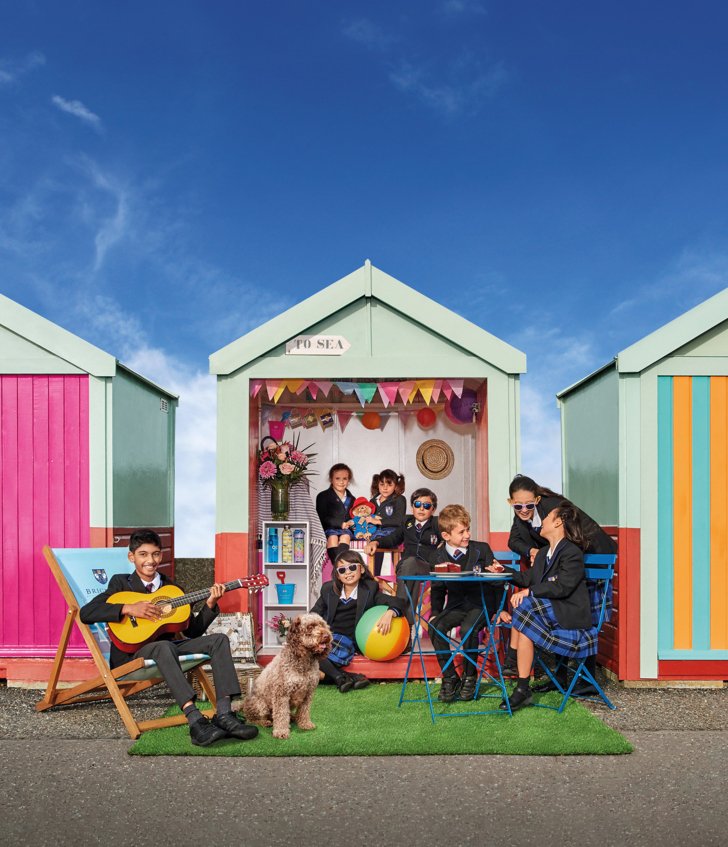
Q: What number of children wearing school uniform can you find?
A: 8